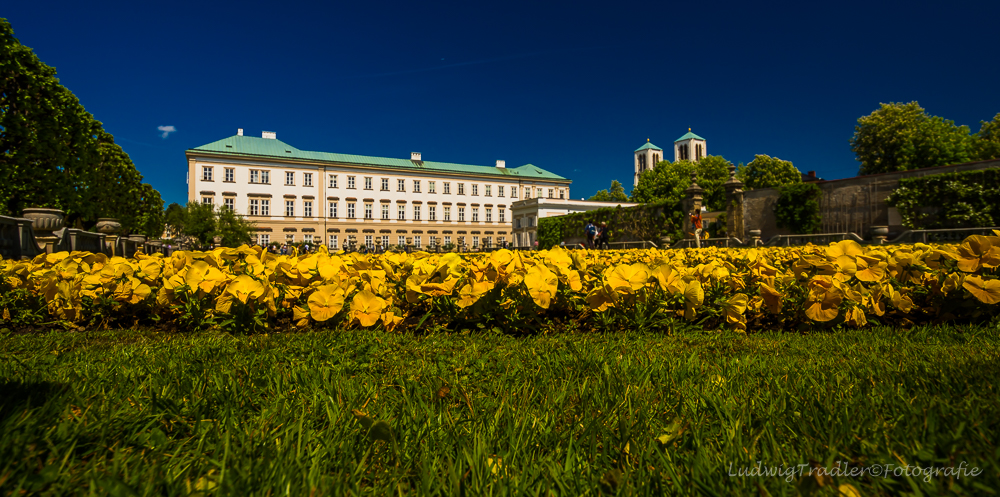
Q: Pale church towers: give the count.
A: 2